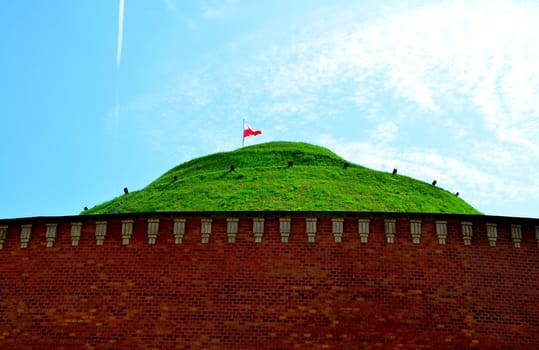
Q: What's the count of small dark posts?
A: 9